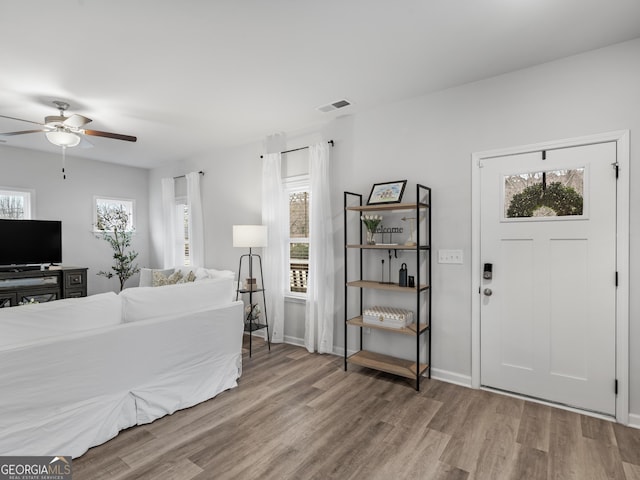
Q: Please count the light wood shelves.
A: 5